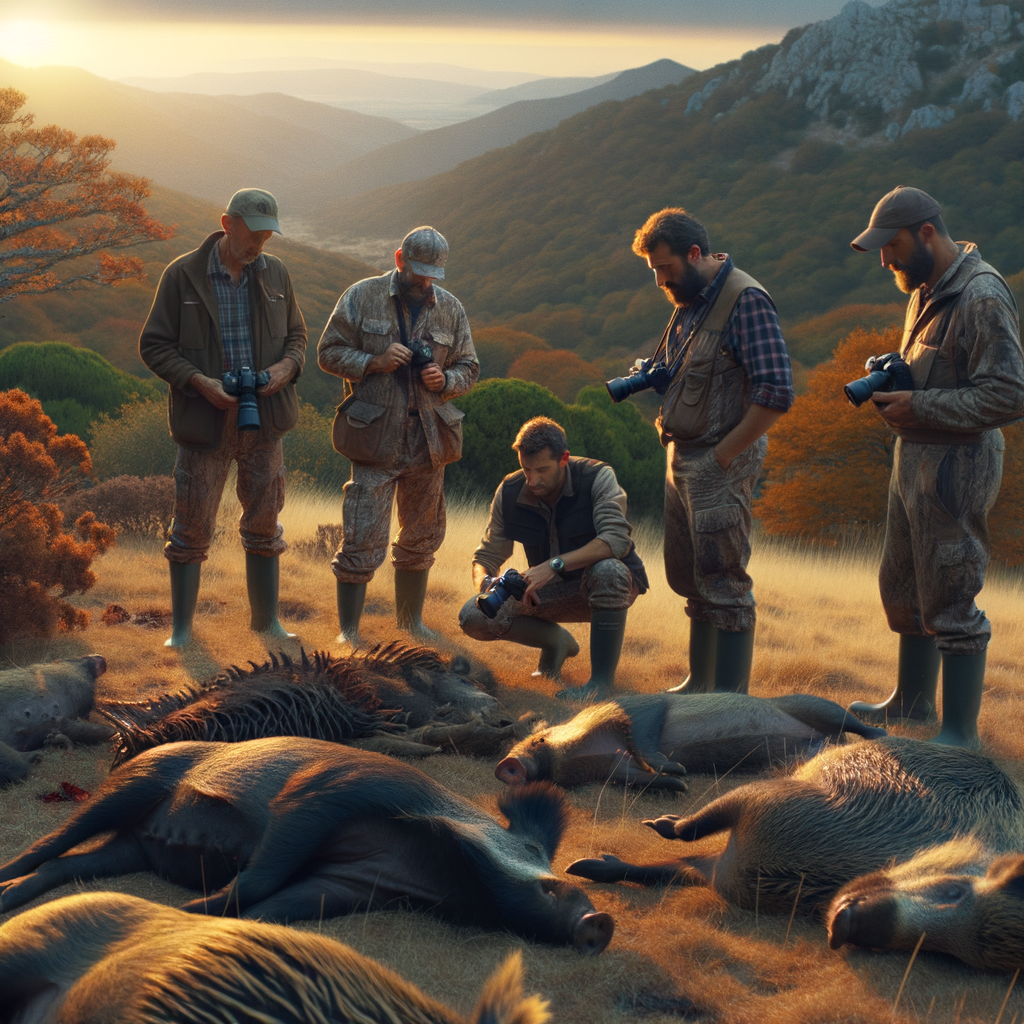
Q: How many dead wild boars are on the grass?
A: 6